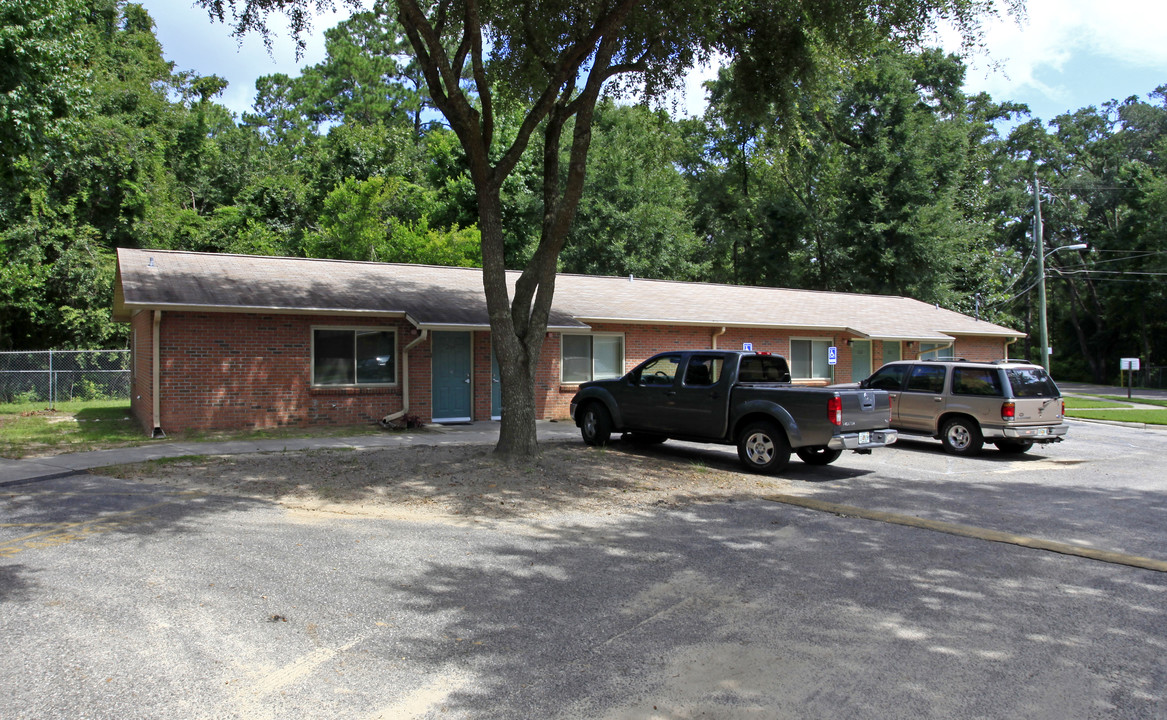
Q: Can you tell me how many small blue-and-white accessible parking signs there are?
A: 2